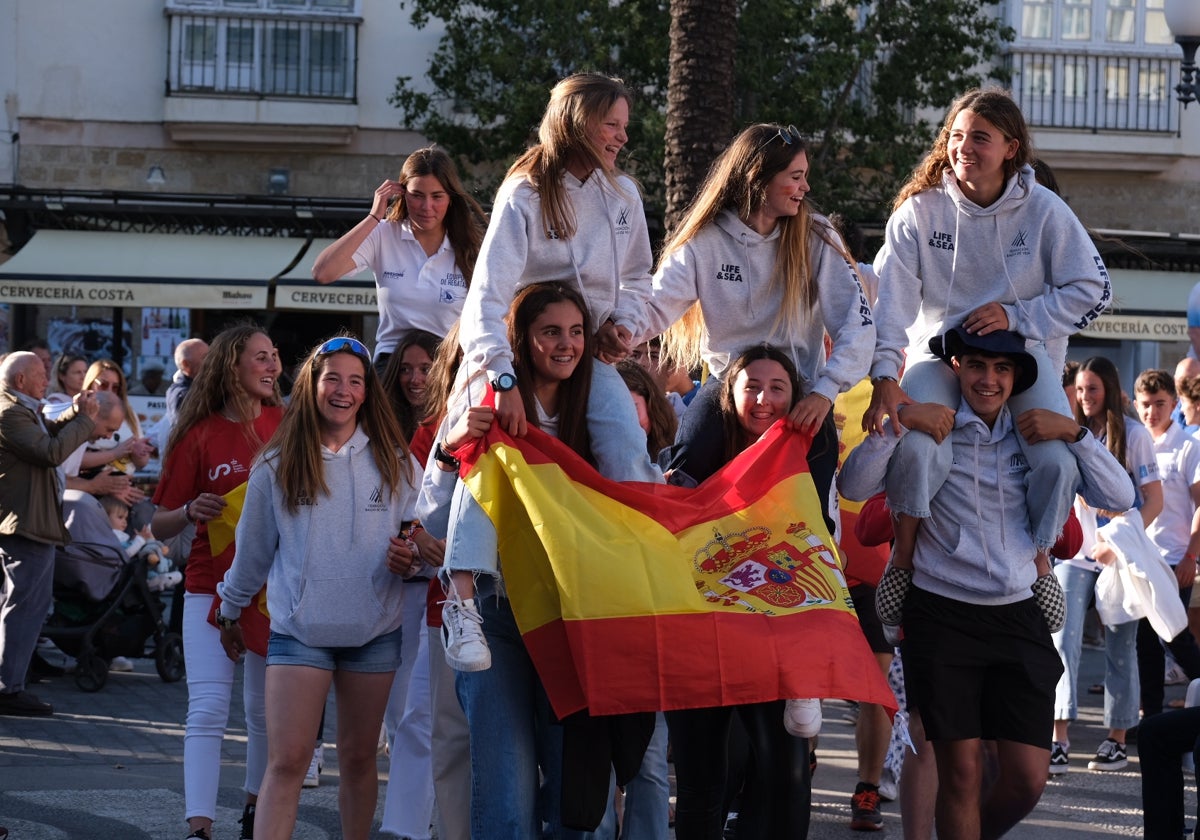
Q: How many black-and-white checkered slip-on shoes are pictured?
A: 2